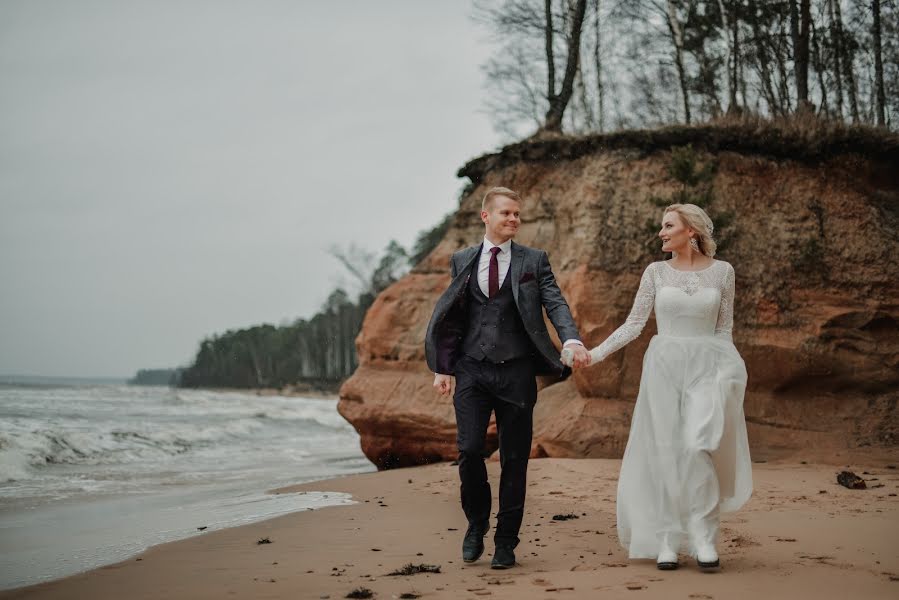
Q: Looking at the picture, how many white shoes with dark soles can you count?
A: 2